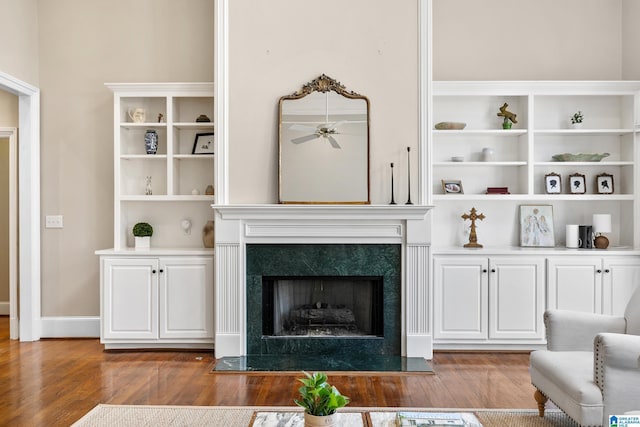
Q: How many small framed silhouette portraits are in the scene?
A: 3